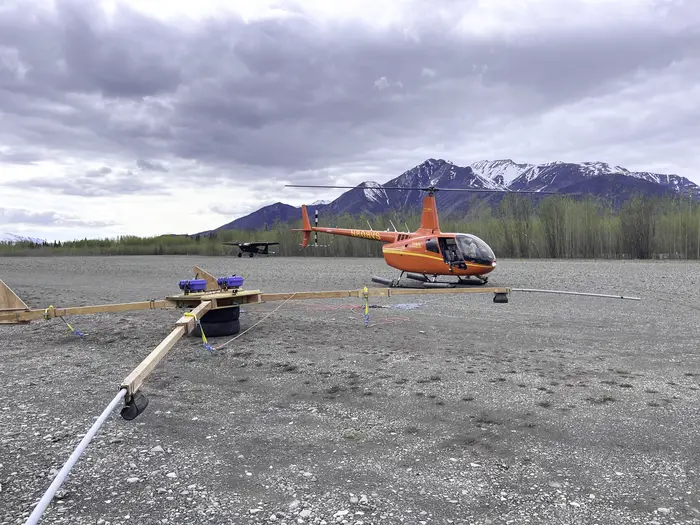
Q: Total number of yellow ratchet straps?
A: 3